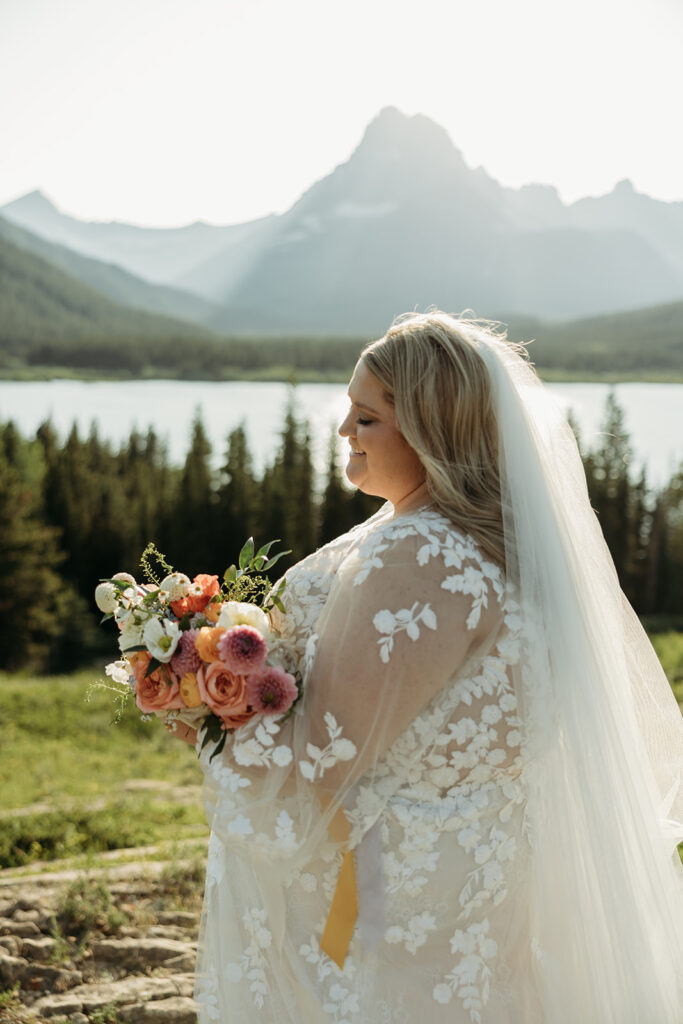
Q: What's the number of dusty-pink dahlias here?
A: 3